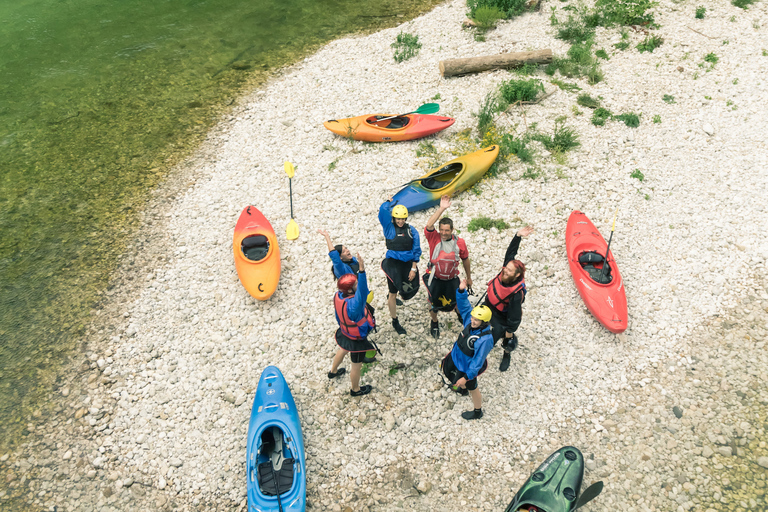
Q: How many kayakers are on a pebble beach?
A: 6